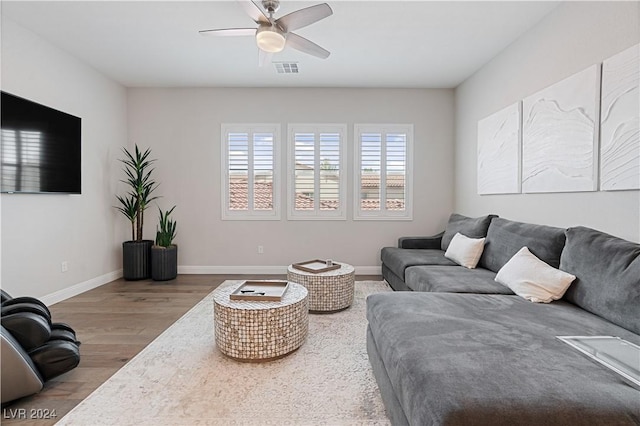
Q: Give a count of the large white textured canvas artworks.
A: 3